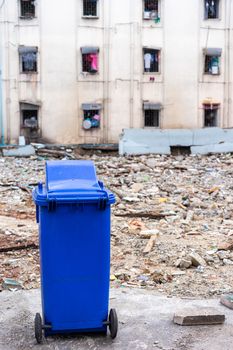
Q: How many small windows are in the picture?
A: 12